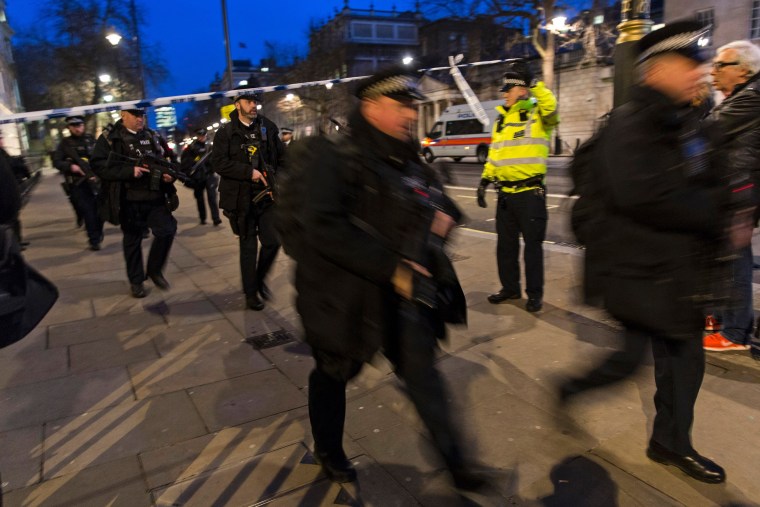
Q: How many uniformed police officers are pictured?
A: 8